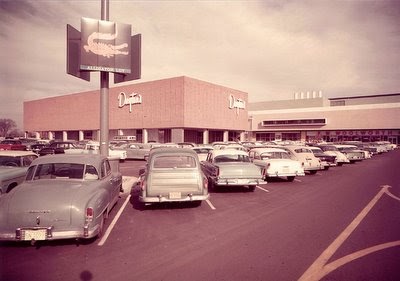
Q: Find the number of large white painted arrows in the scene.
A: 1